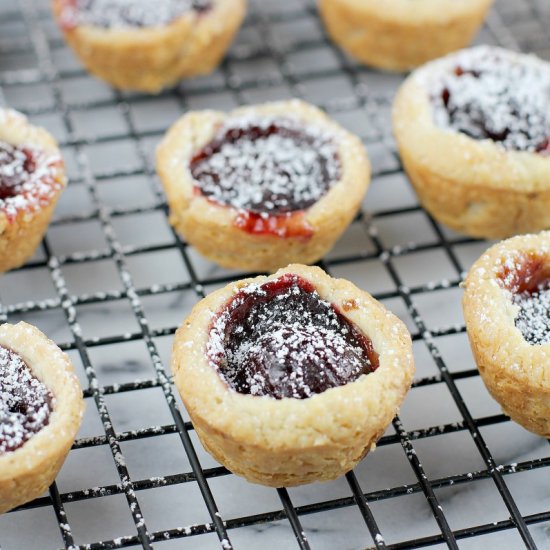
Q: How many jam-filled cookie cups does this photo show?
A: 8